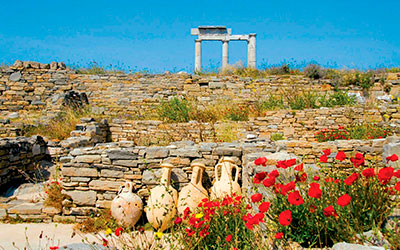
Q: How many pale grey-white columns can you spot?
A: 3